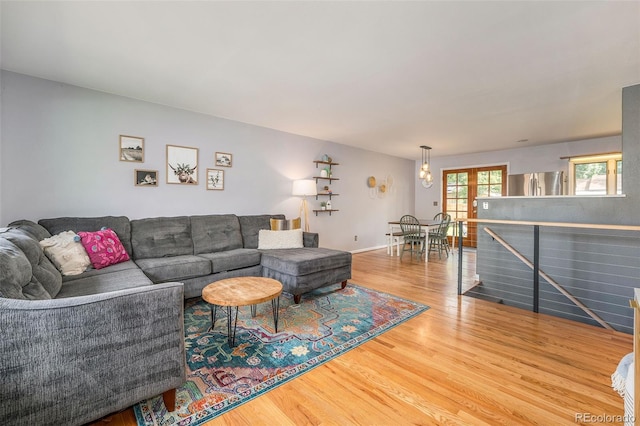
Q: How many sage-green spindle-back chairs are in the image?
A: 3